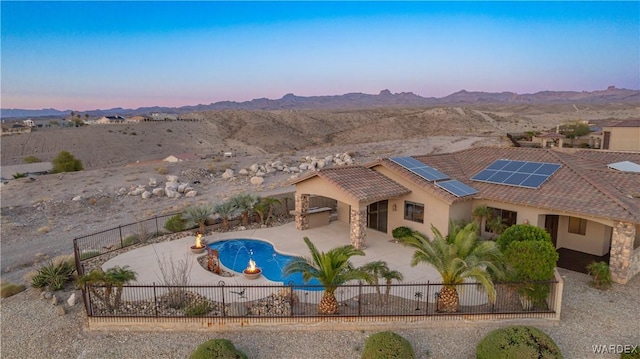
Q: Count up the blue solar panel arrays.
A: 3